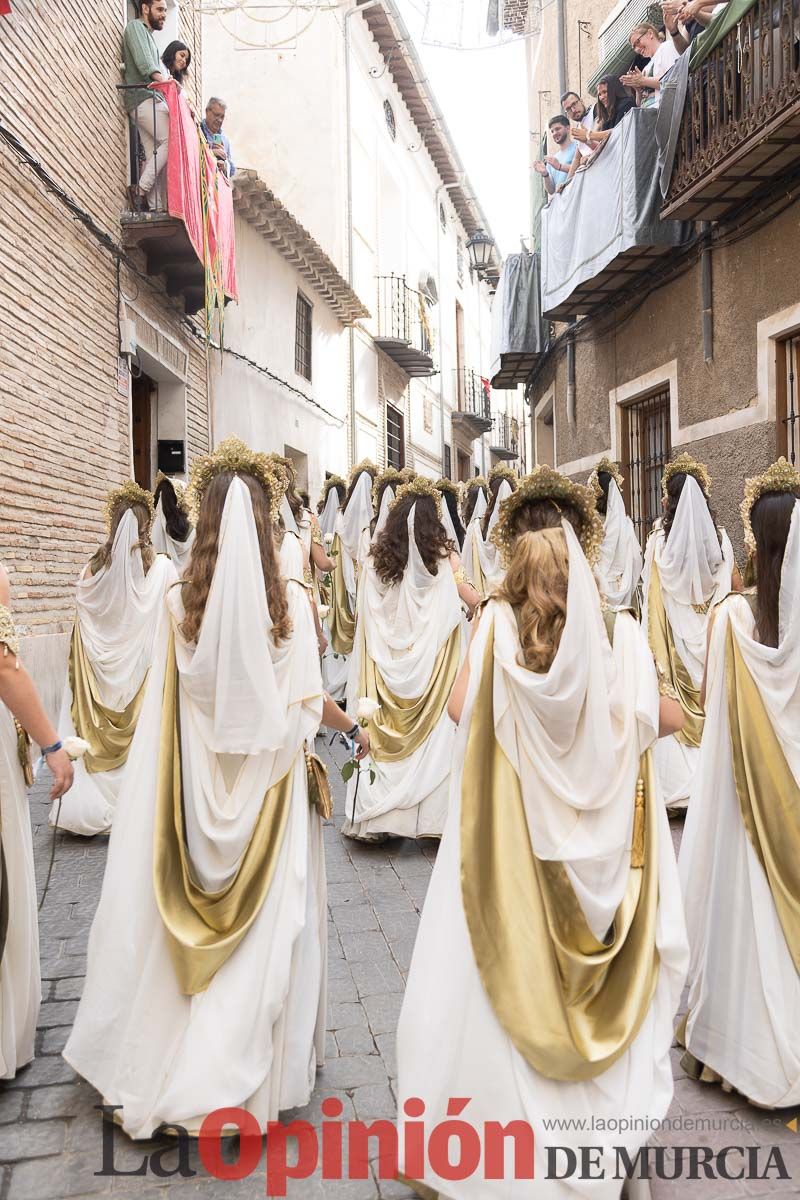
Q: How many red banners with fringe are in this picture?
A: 1